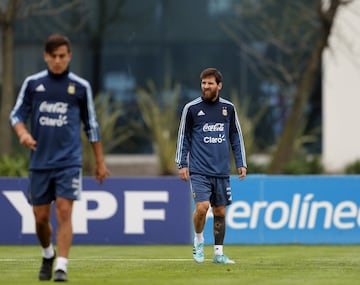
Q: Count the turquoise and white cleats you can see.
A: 2